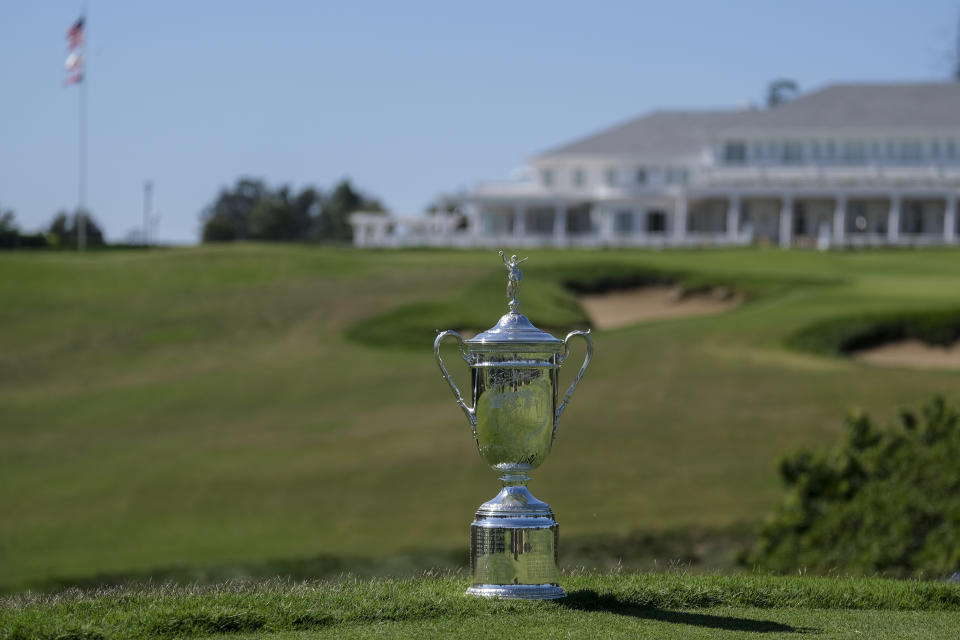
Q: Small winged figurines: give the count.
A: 1